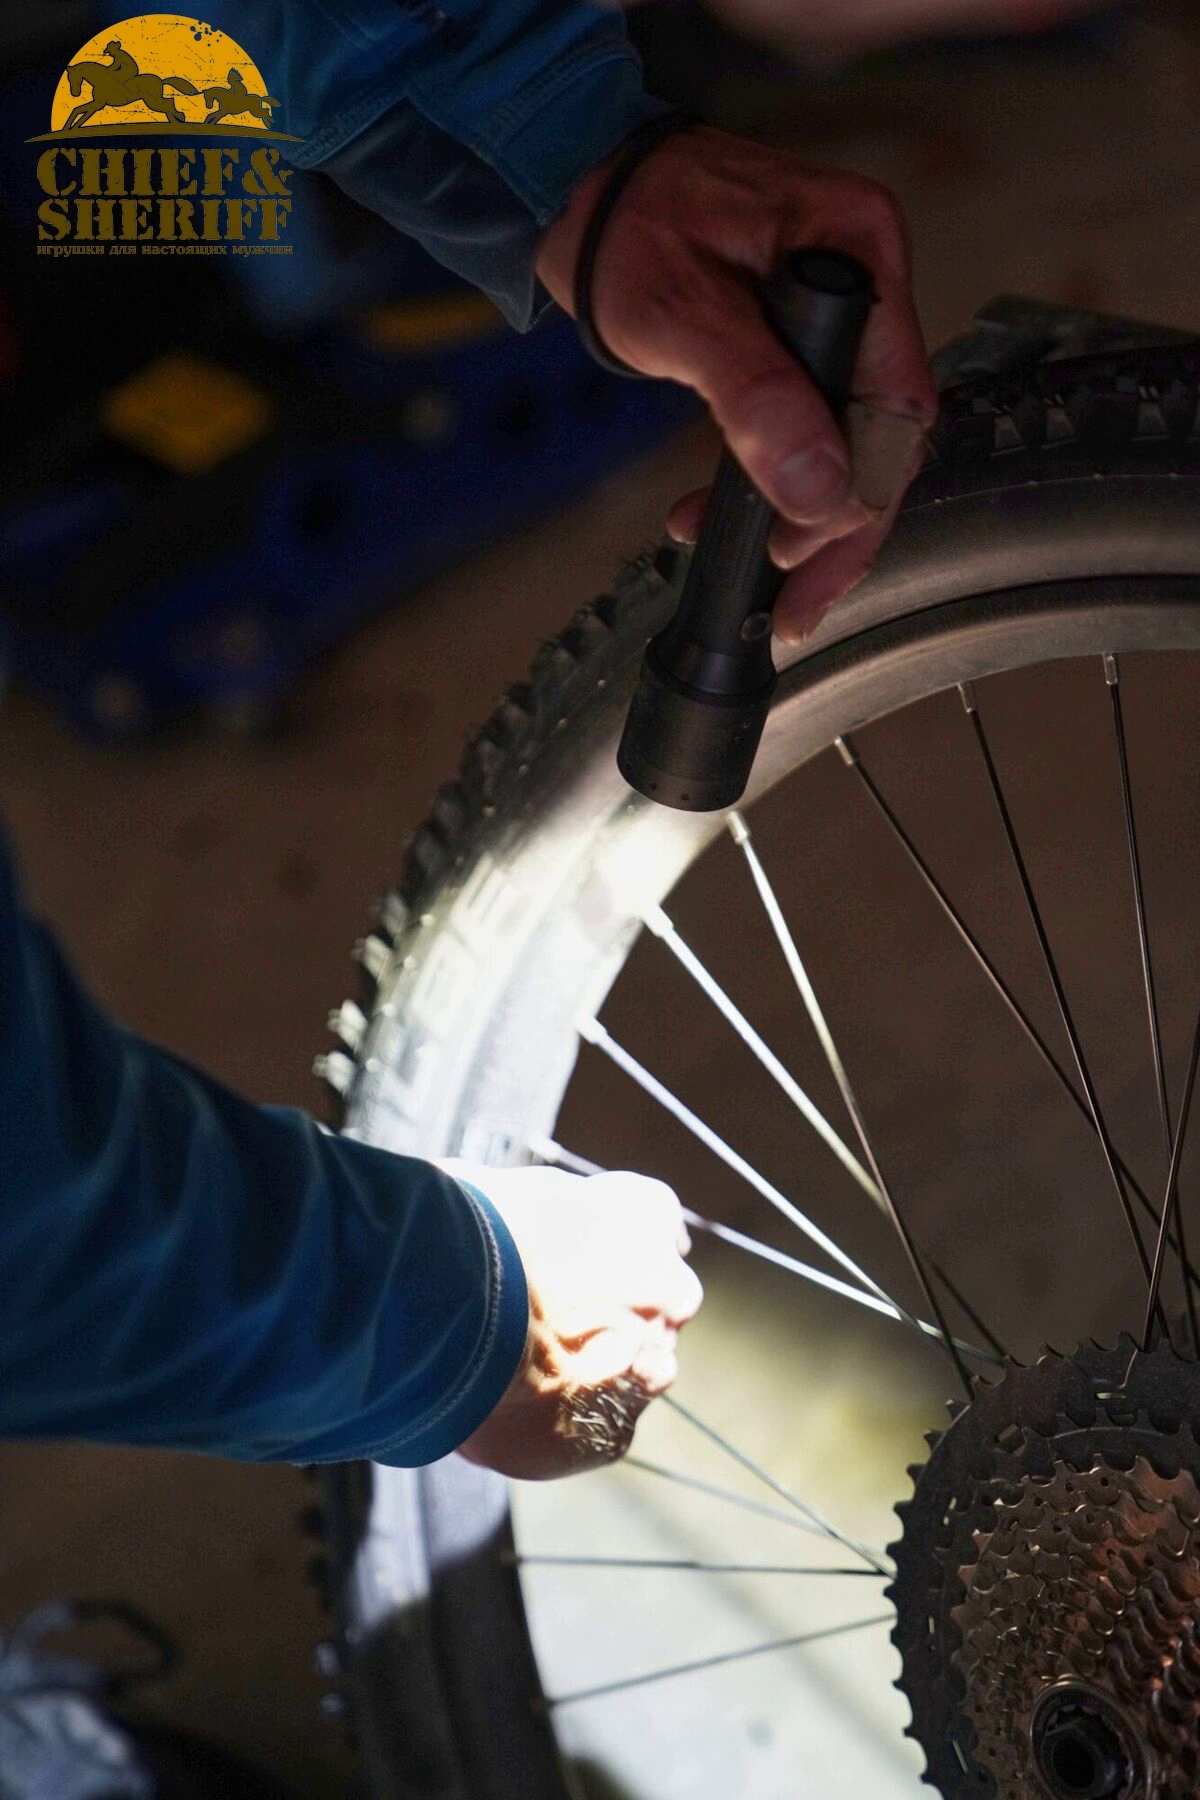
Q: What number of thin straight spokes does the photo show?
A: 12